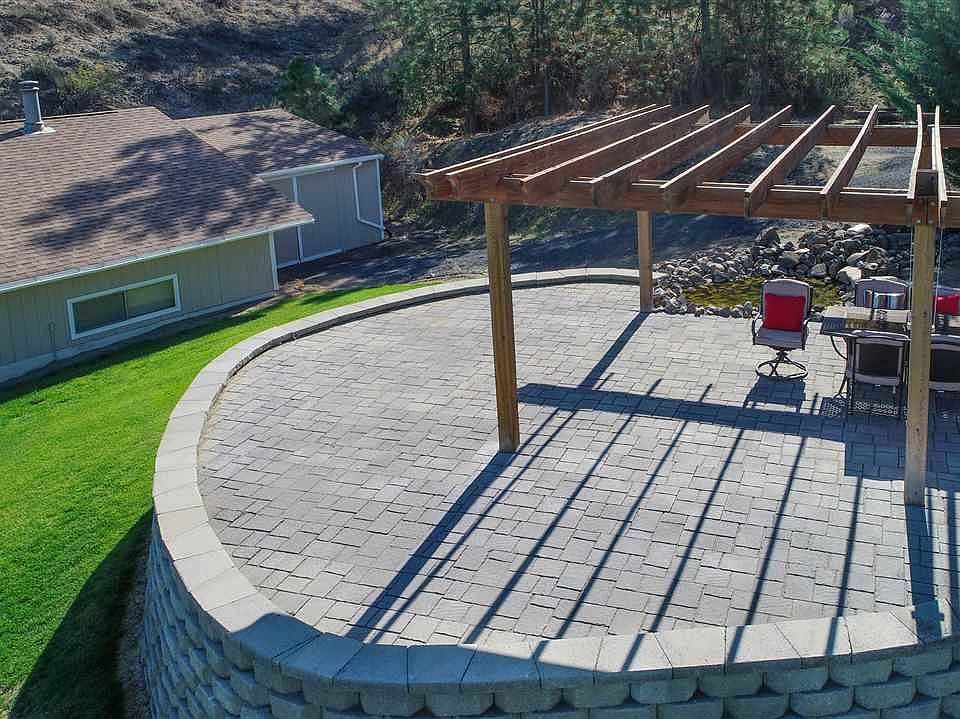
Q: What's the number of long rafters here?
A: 9